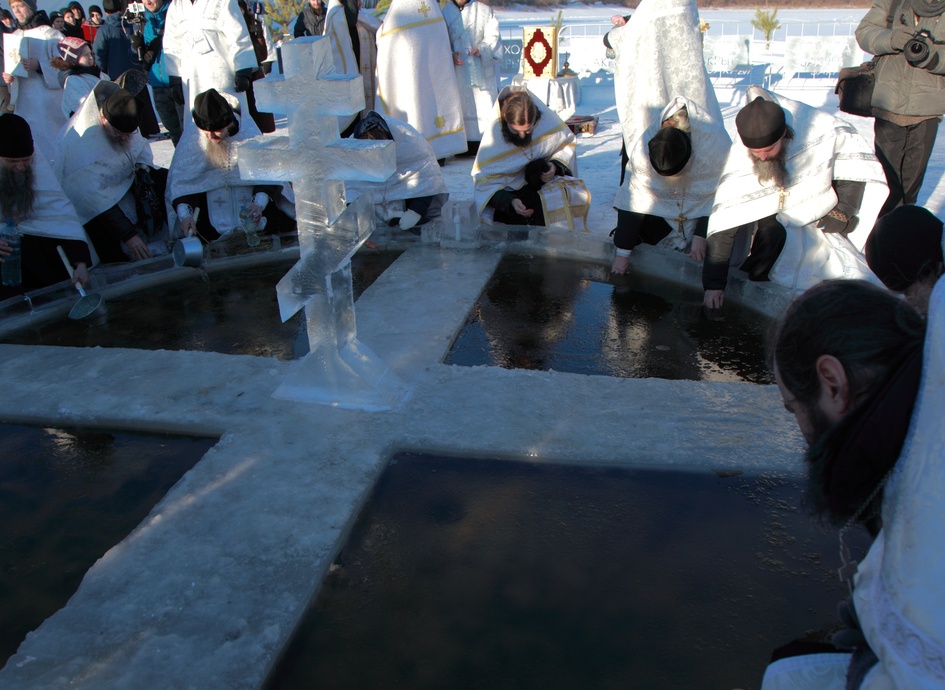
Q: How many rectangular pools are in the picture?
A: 4